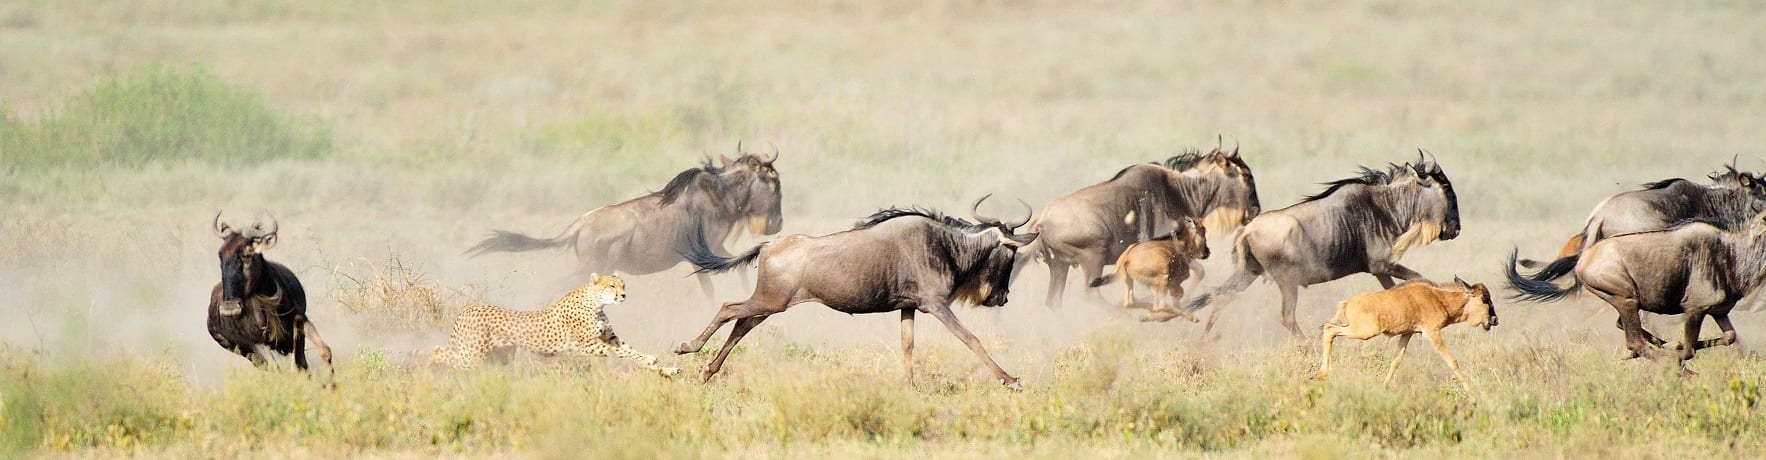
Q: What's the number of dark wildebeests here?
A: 7